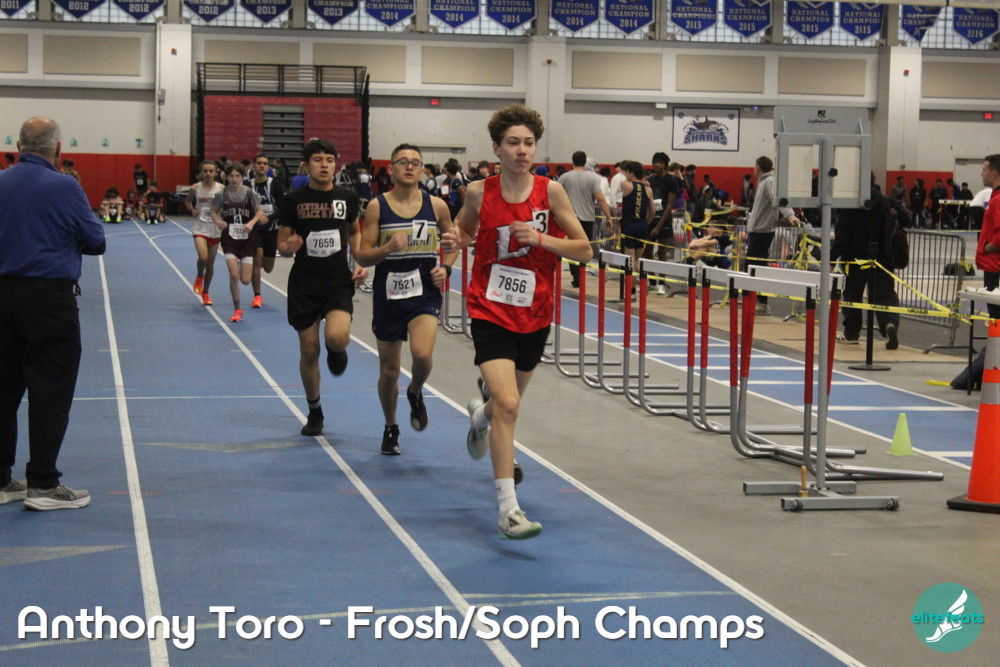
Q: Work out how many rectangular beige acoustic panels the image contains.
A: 9